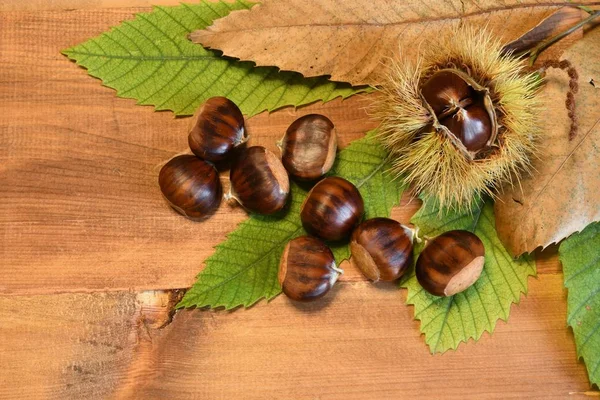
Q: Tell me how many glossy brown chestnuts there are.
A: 10